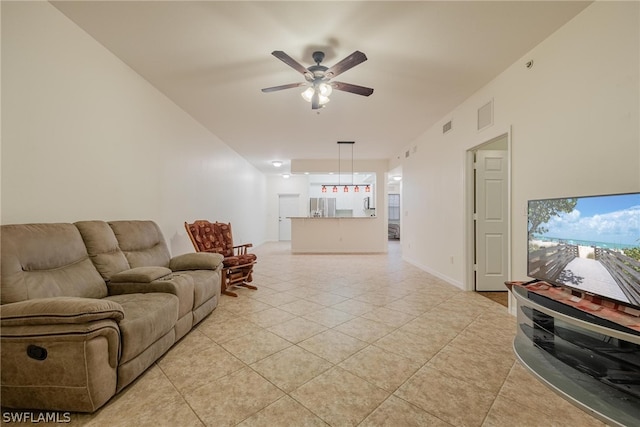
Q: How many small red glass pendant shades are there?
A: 5